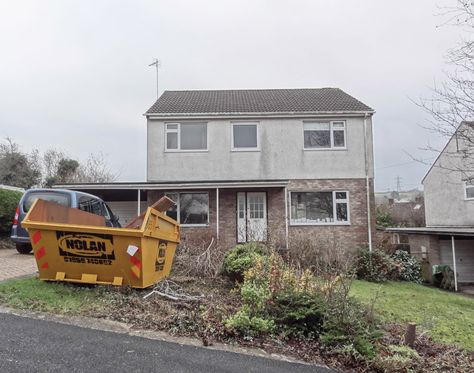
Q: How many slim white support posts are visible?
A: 4